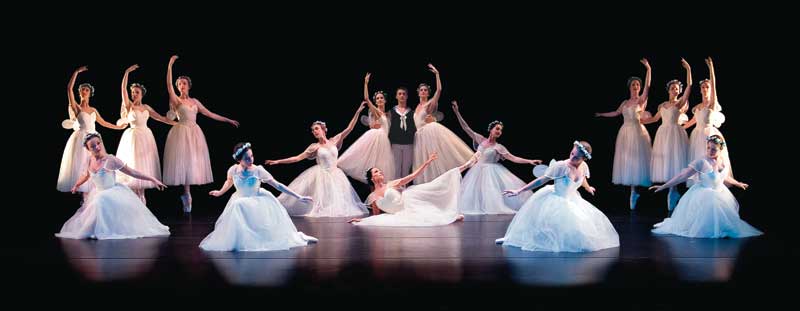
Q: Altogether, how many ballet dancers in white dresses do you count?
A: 15